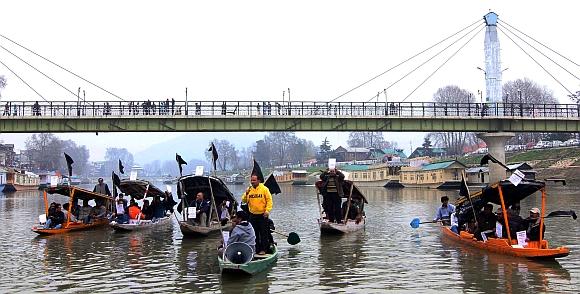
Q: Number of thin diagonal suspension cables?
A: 9